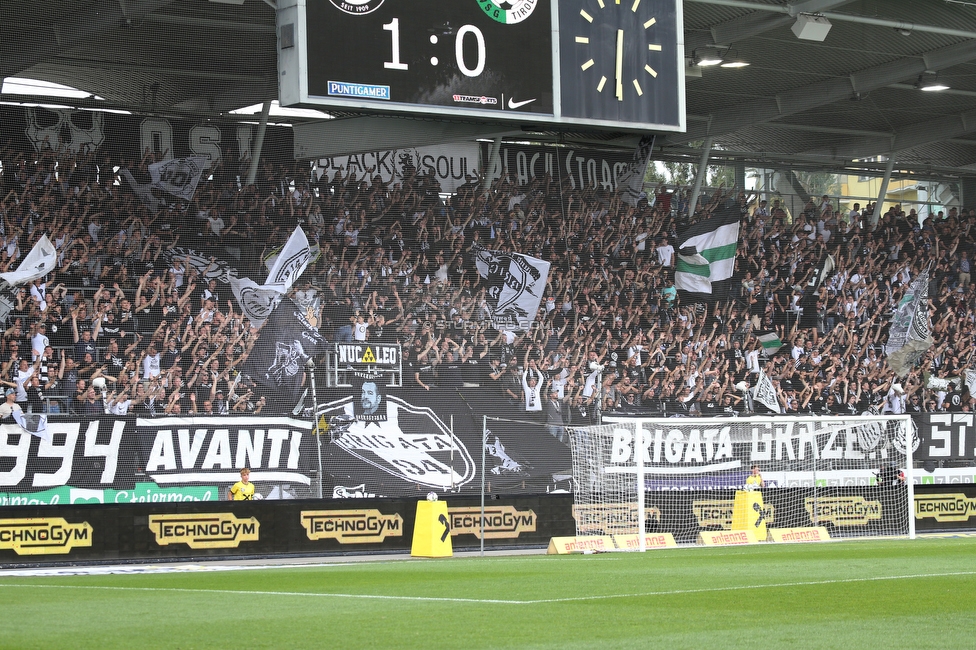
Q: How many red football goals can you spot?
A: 0